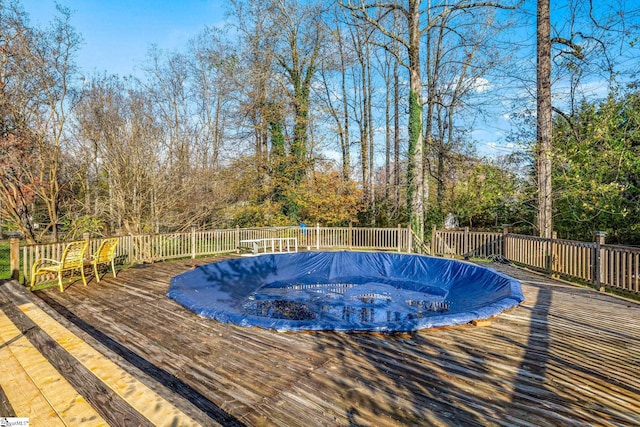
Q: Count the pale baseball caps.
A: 0